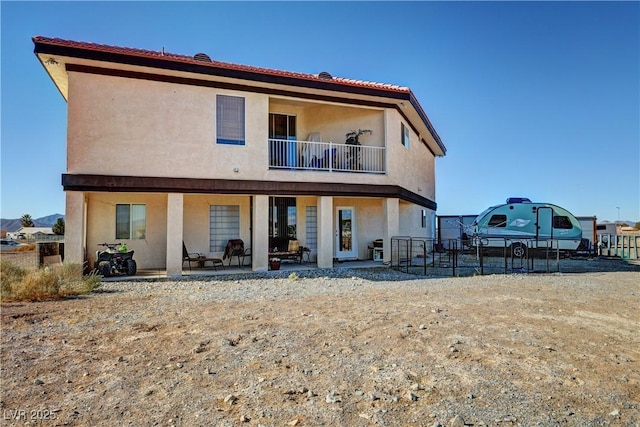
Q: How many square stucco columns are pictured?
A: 5